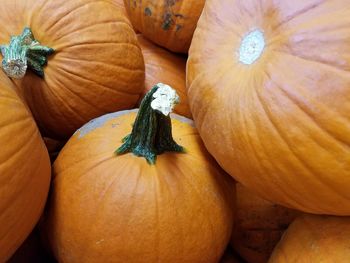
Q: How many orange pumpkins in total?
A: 8